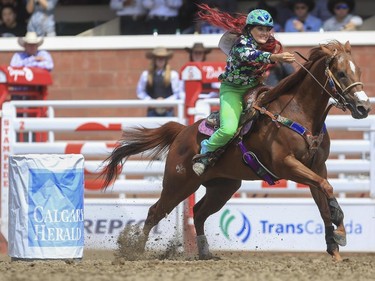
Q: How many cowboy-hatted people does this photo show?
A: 5